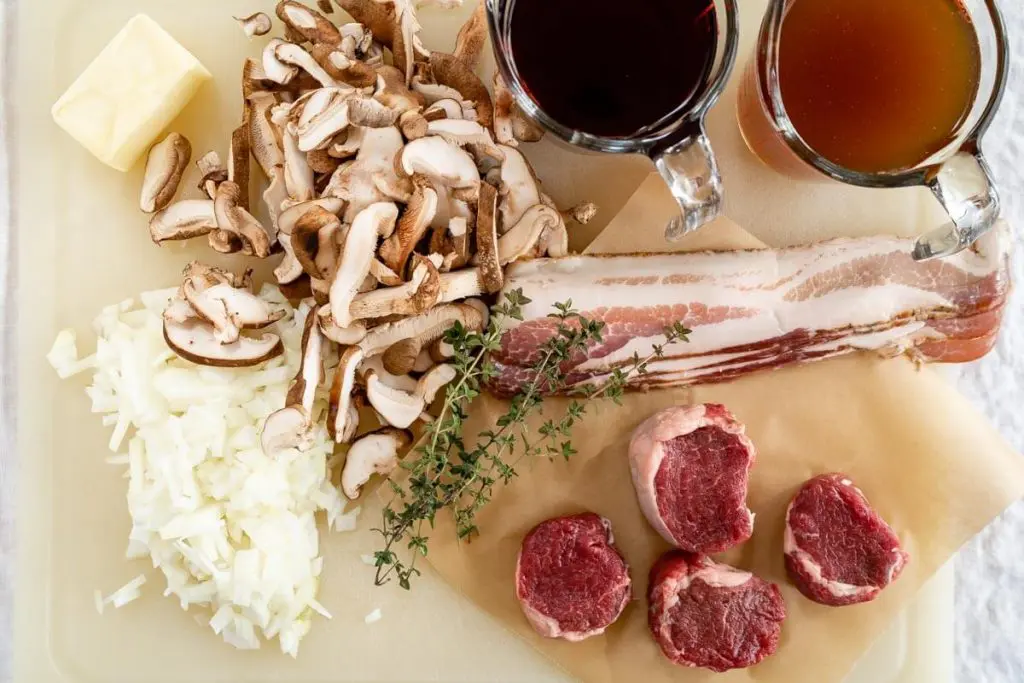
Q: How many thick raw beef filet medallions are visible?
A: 4